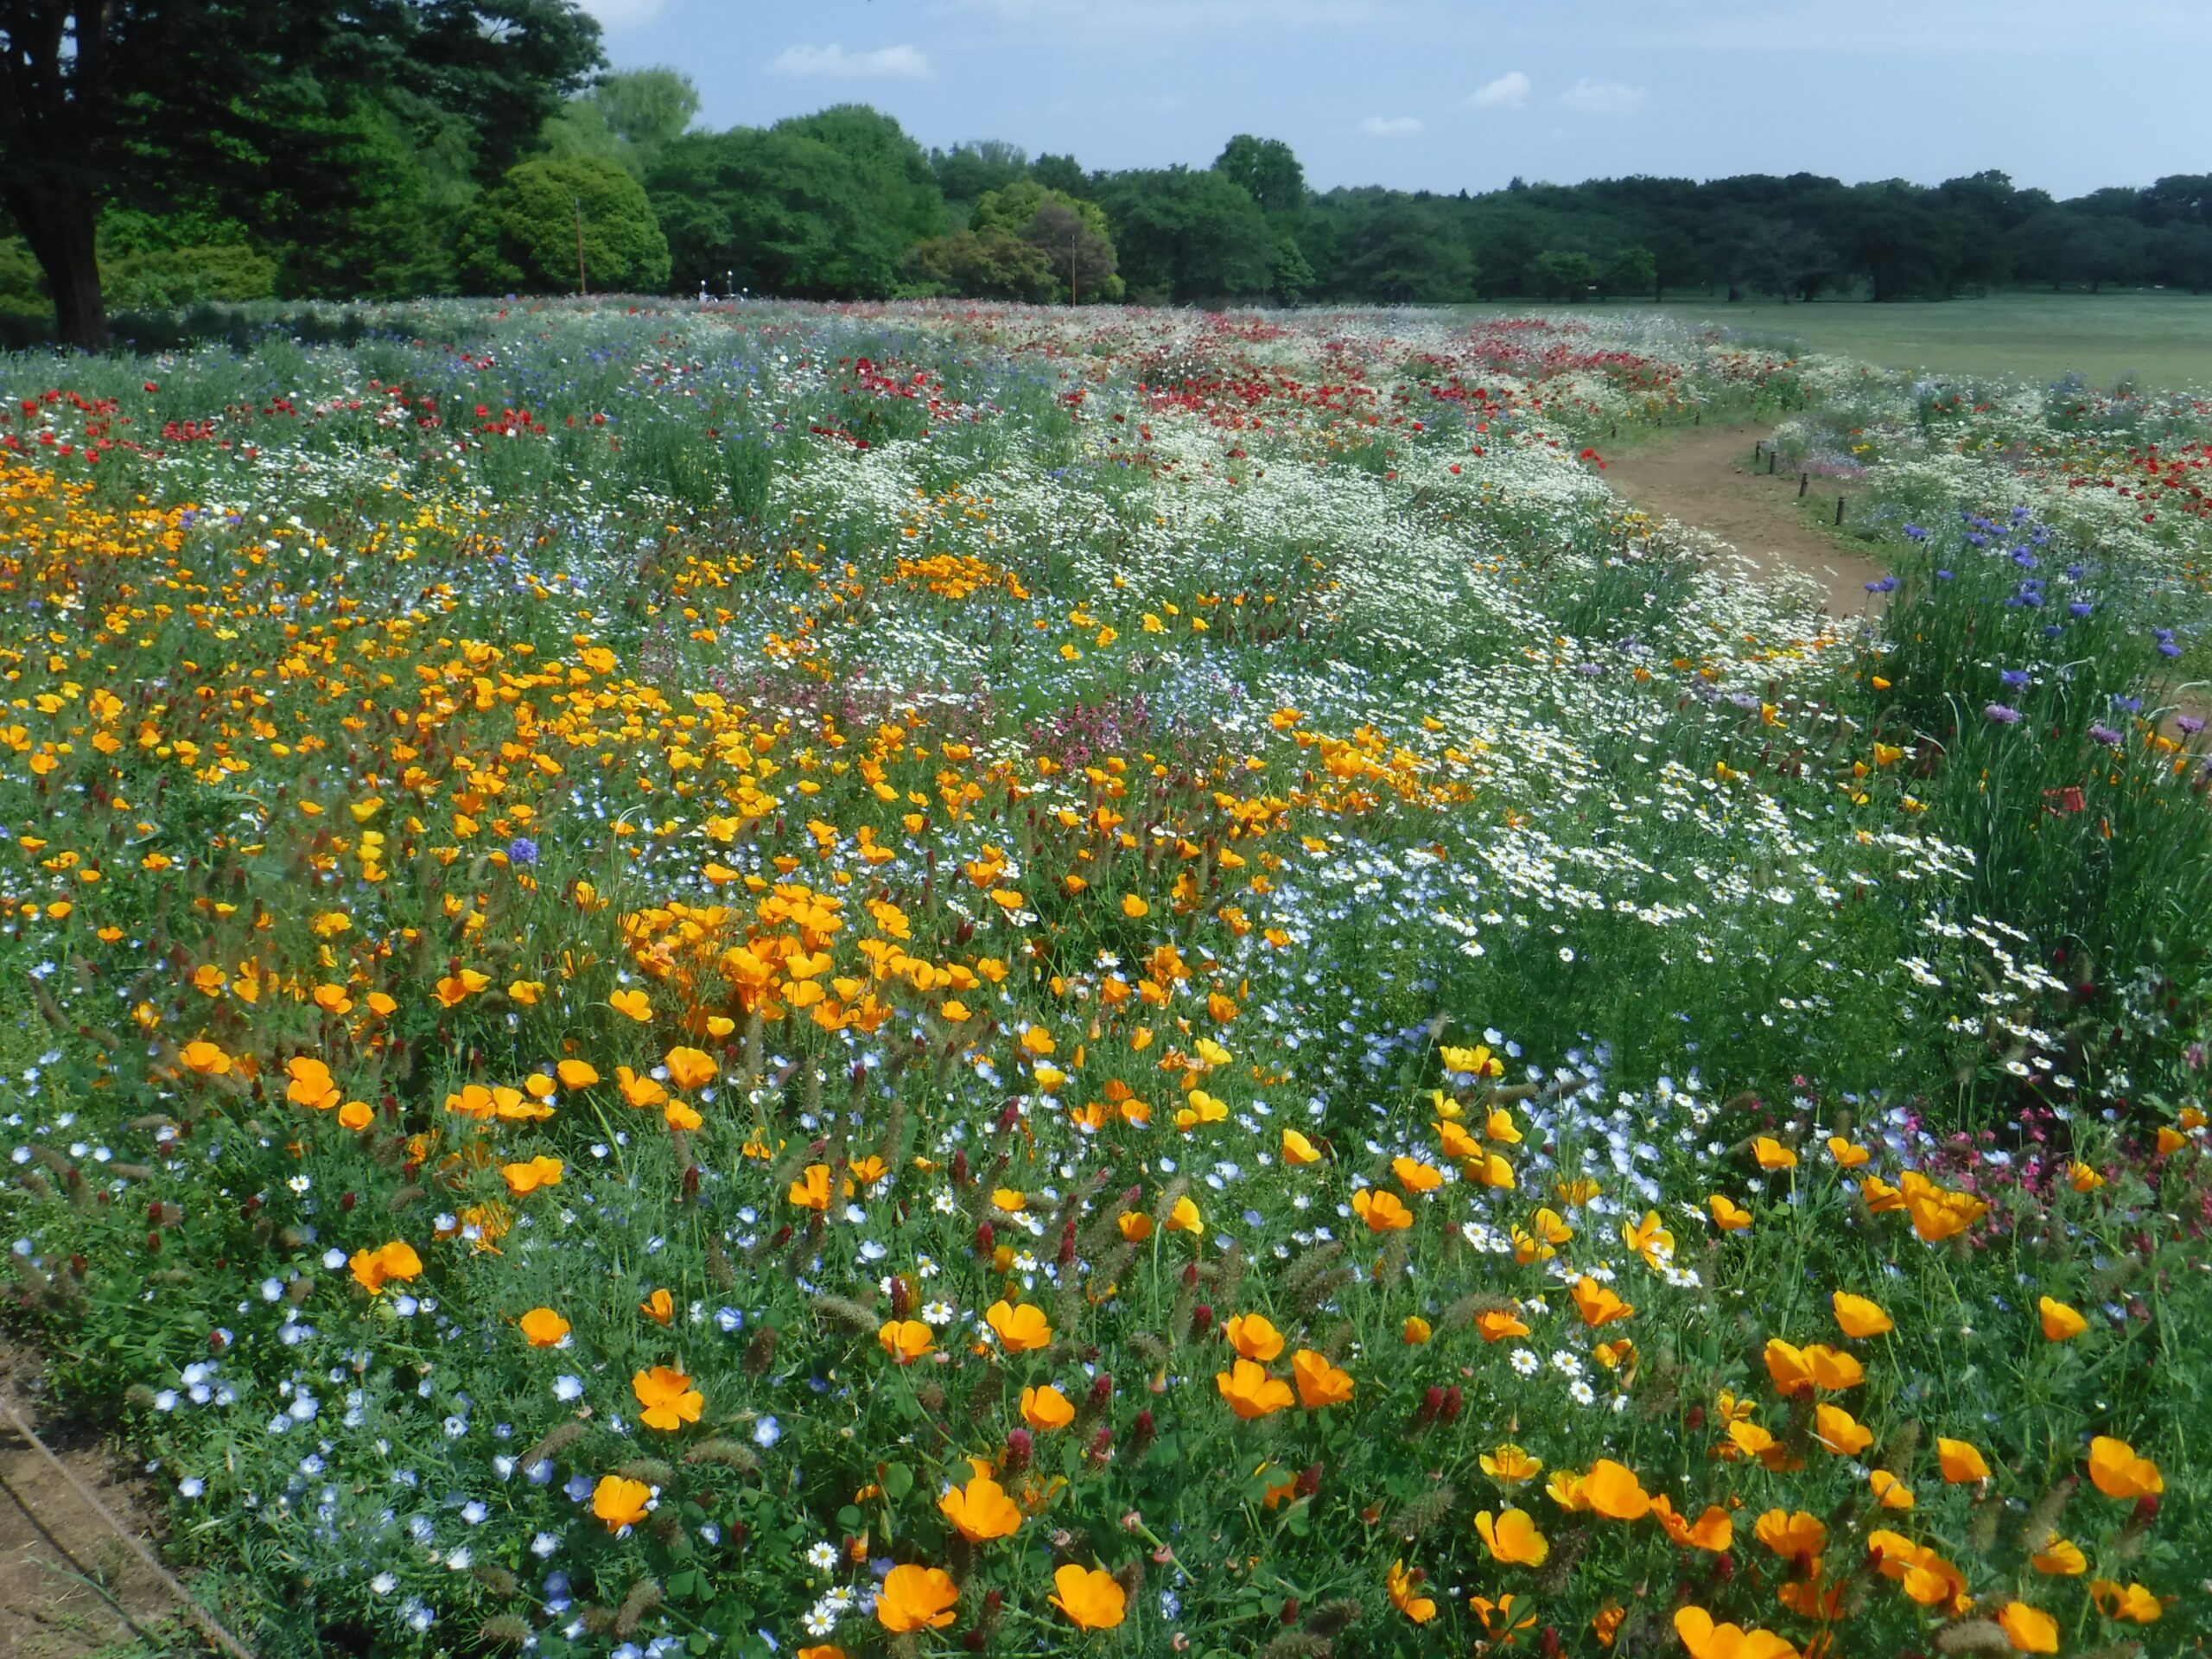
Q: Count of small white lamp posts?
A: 3